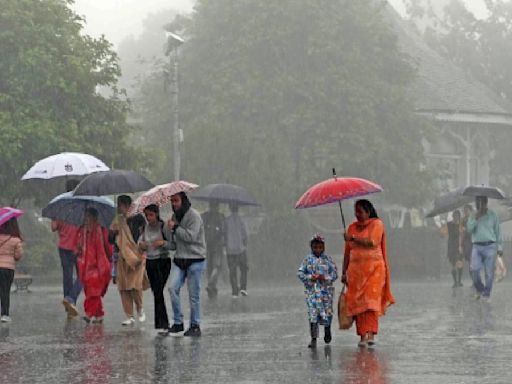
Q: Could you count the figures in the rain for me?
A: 13